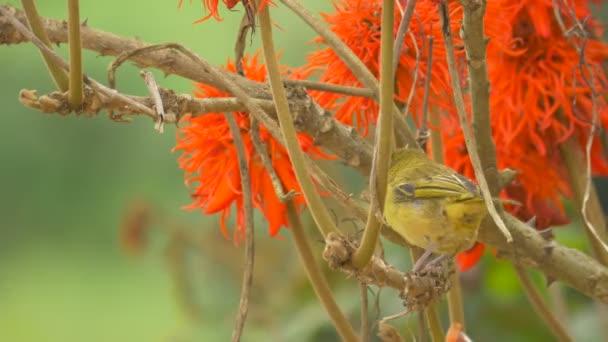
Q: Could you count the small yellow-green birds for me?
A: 1